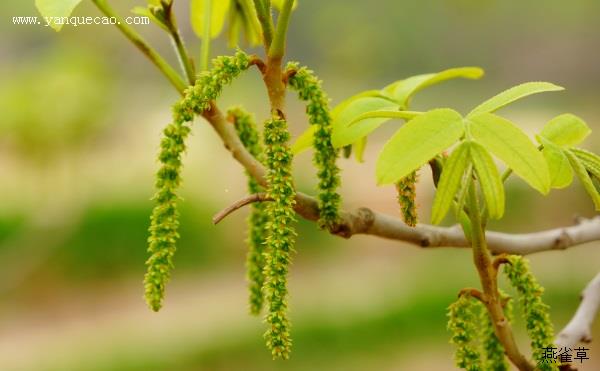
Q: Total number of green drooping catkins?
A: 8